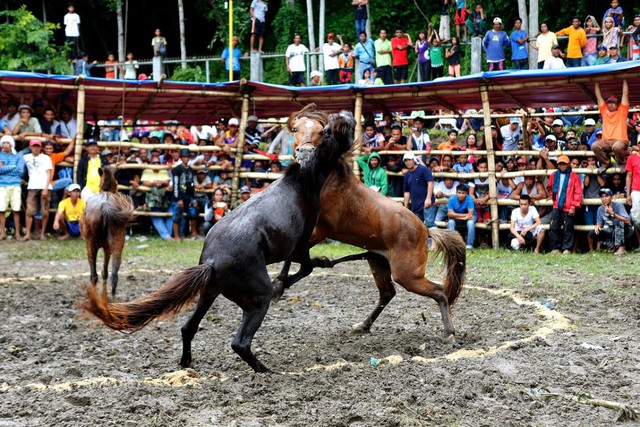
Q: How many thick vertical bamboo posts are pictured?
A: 4